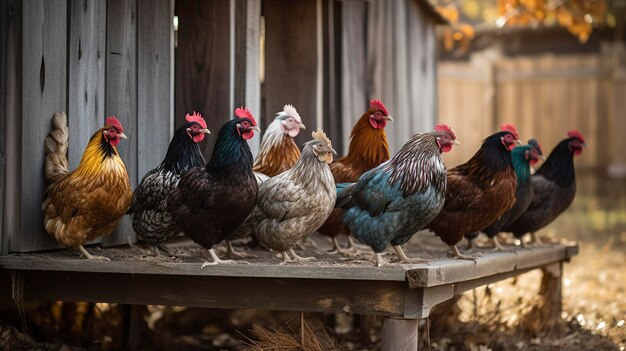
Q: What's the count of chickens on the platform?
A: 10